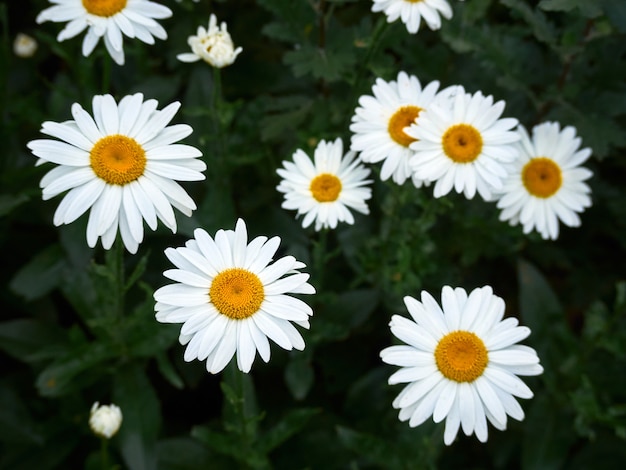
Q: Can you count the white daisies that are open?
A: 9